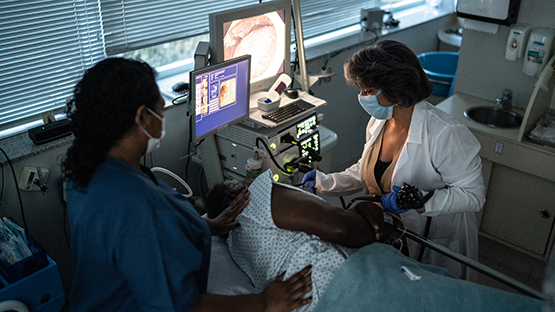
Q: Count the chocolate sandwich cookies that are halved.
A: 0